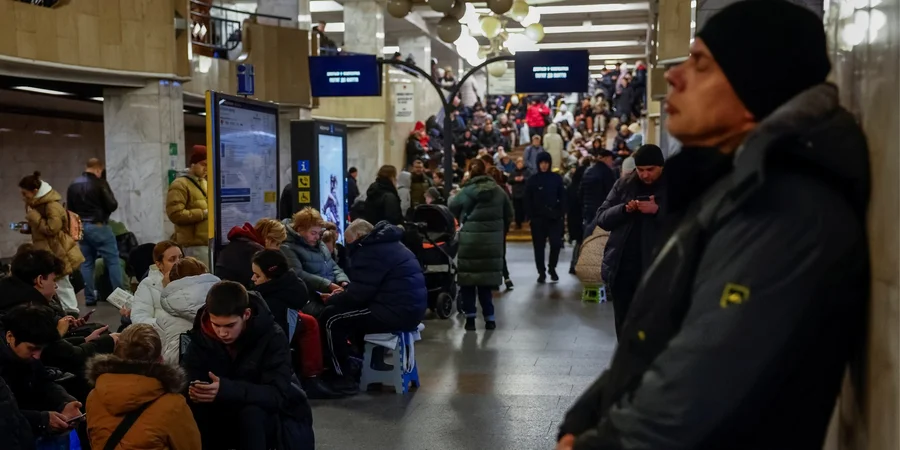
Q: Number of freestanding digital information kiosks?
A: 2